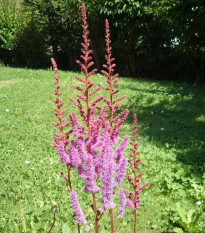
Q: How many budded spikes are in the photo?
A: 4